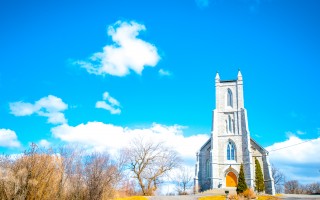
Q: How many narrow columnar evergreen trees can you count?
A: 2